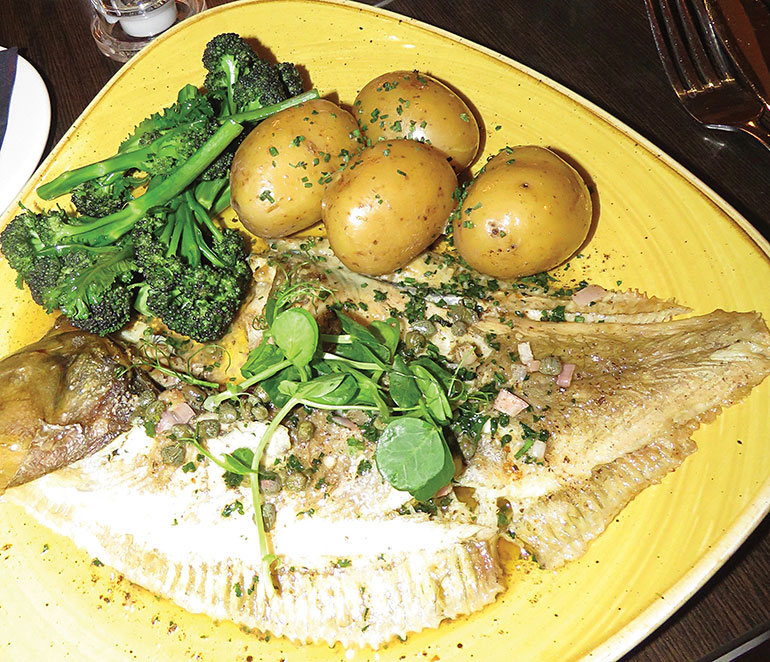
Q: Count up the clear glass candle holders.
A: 1